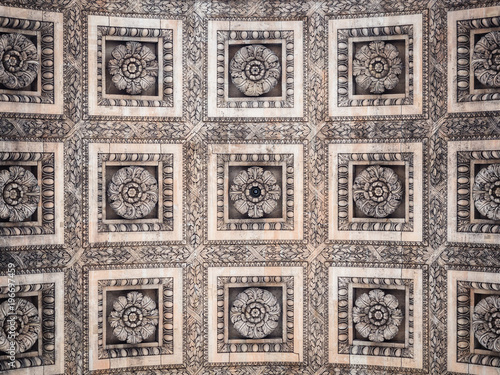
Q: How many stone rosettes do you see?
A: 15